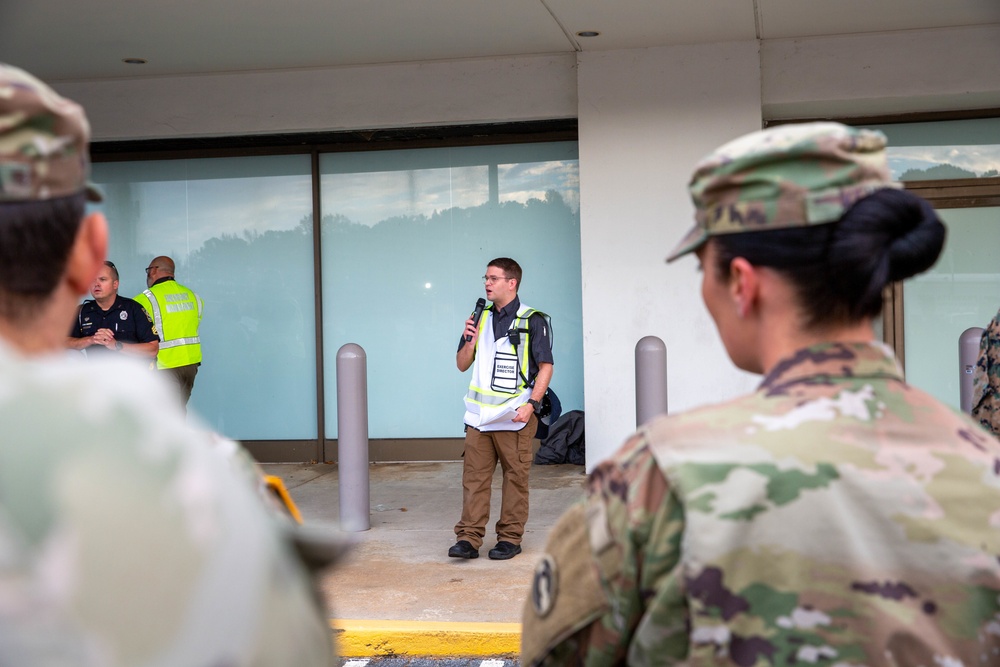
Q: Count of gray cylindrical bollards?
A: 3